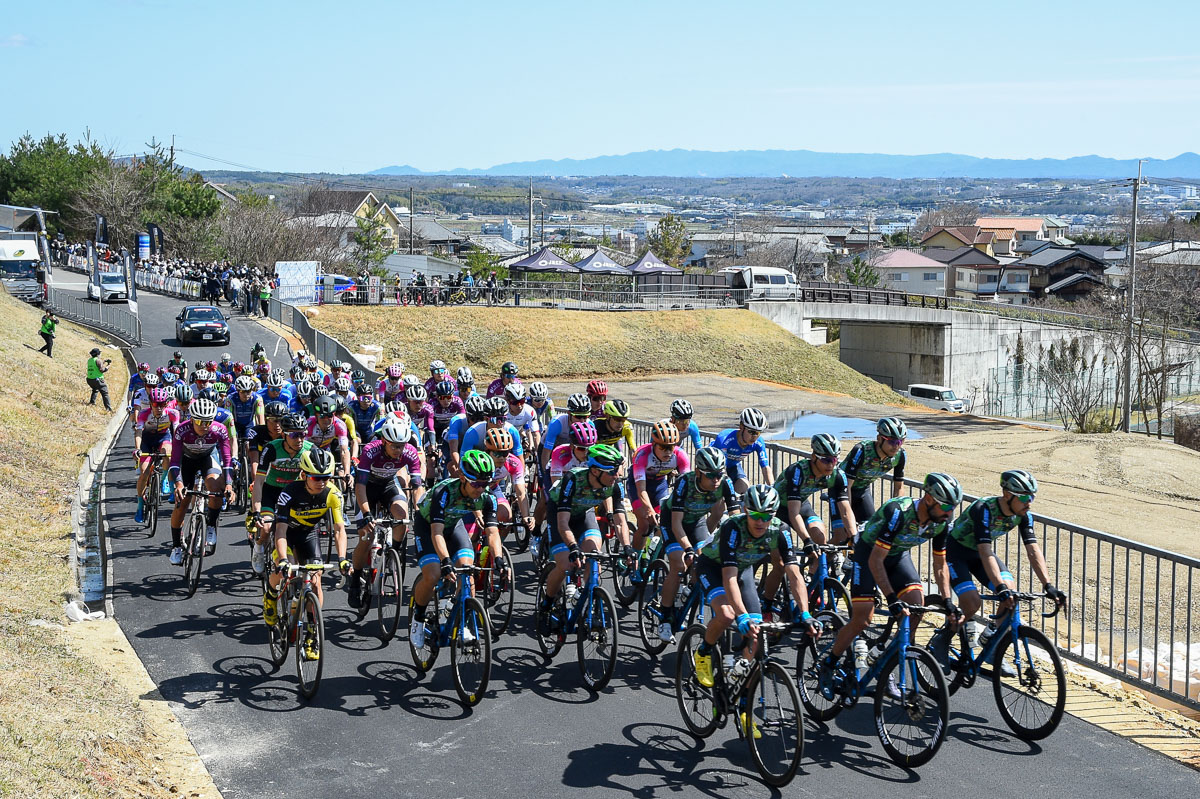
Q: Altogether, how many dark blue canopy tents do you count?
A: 3